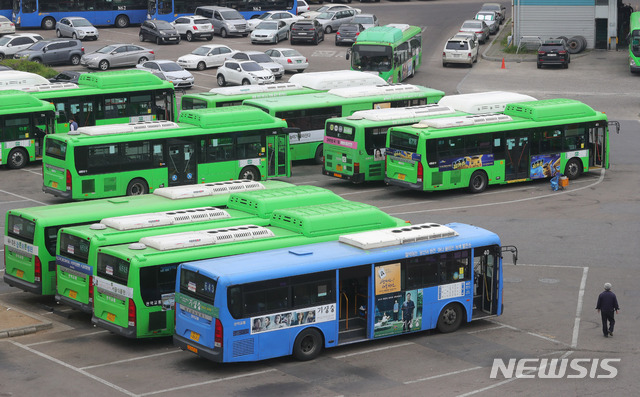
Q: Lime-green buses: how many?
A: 12